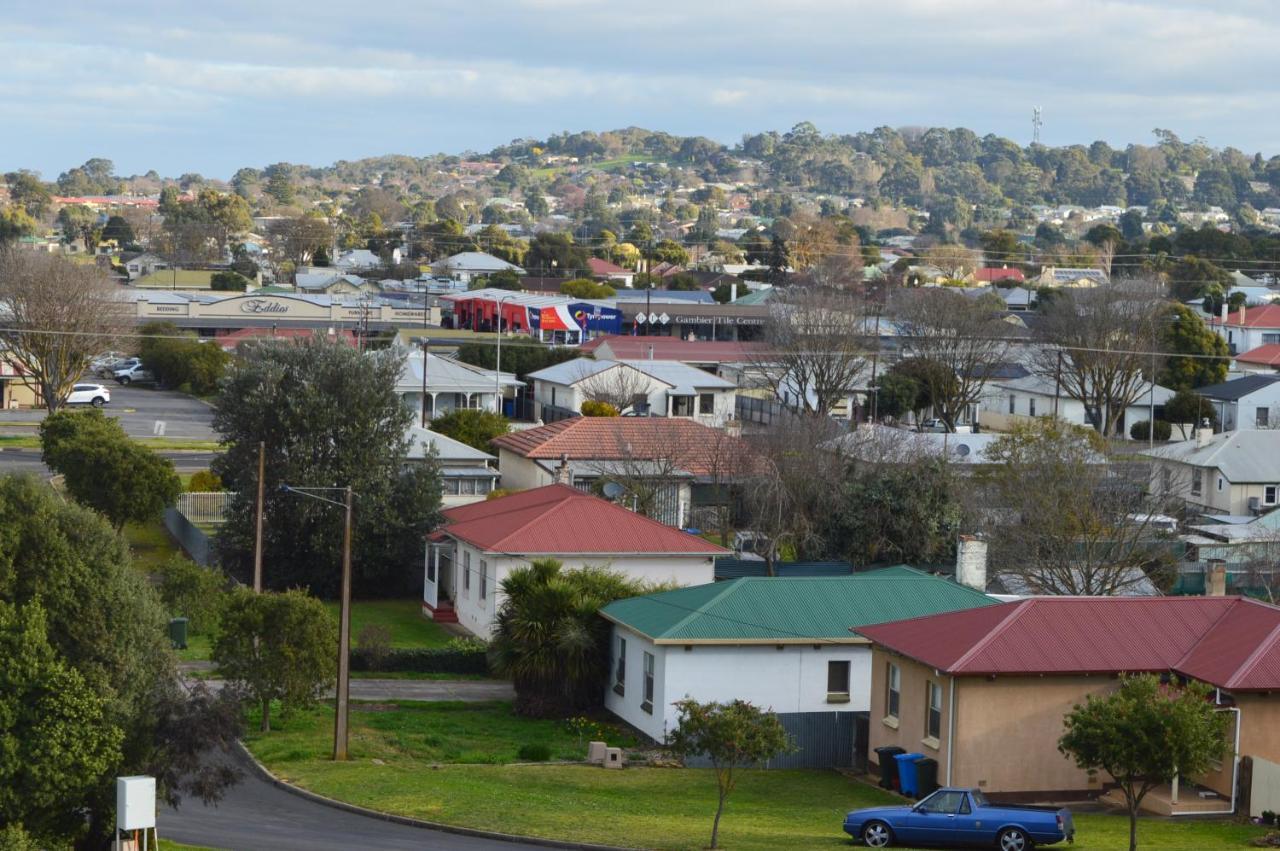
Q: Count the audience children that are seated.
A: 0